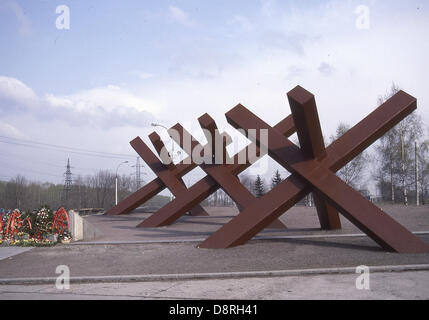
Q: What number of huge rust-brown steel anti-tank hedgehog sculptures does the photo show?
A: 3